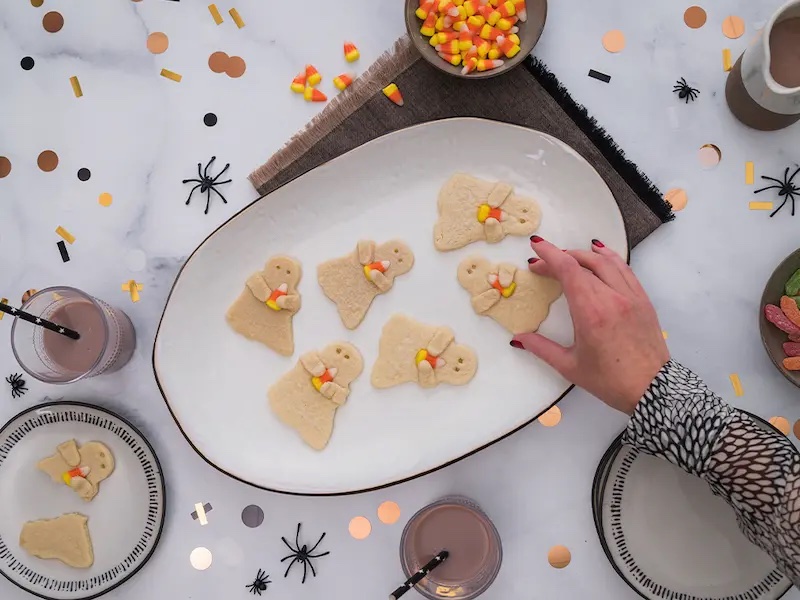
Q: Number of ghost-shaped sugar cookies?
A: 7